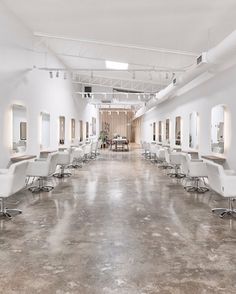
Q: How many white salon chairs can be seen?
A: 14